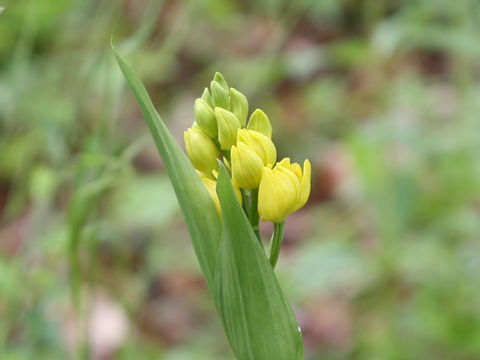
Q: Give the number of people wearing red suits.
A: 0